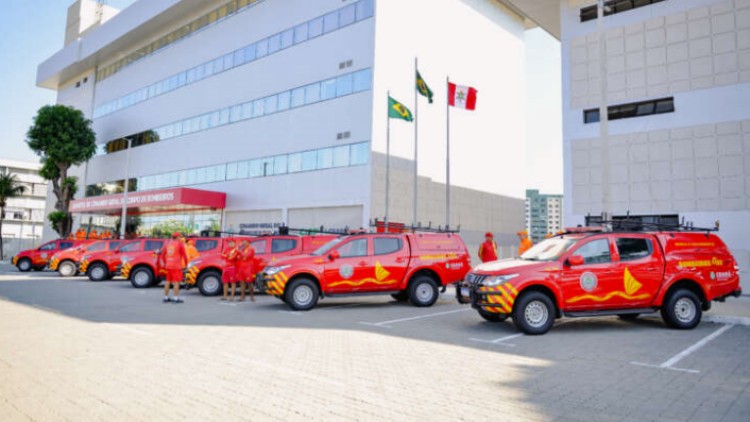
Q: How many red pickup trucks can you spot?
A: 7